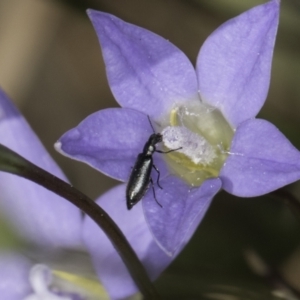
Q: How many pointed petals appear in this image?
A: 5